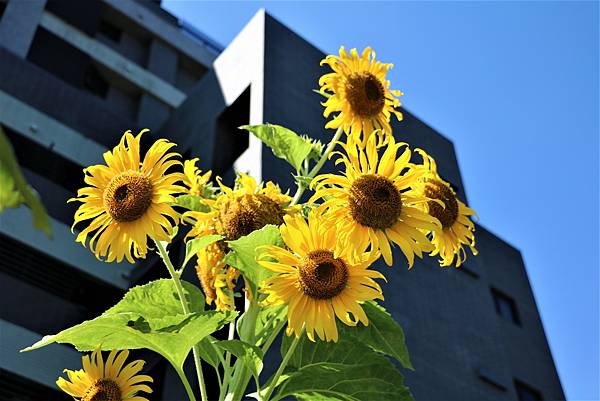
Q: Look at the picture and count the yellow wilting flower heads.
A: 2